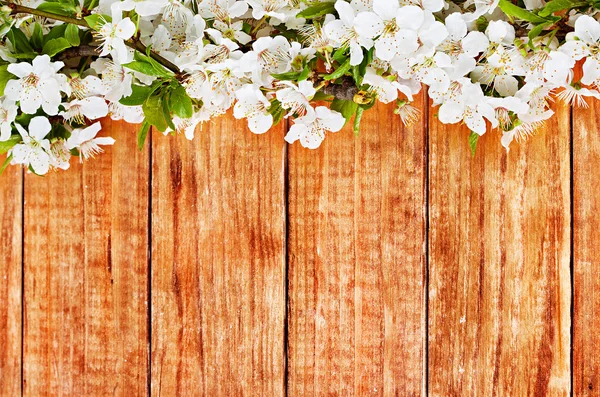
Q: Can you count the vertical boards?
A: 6